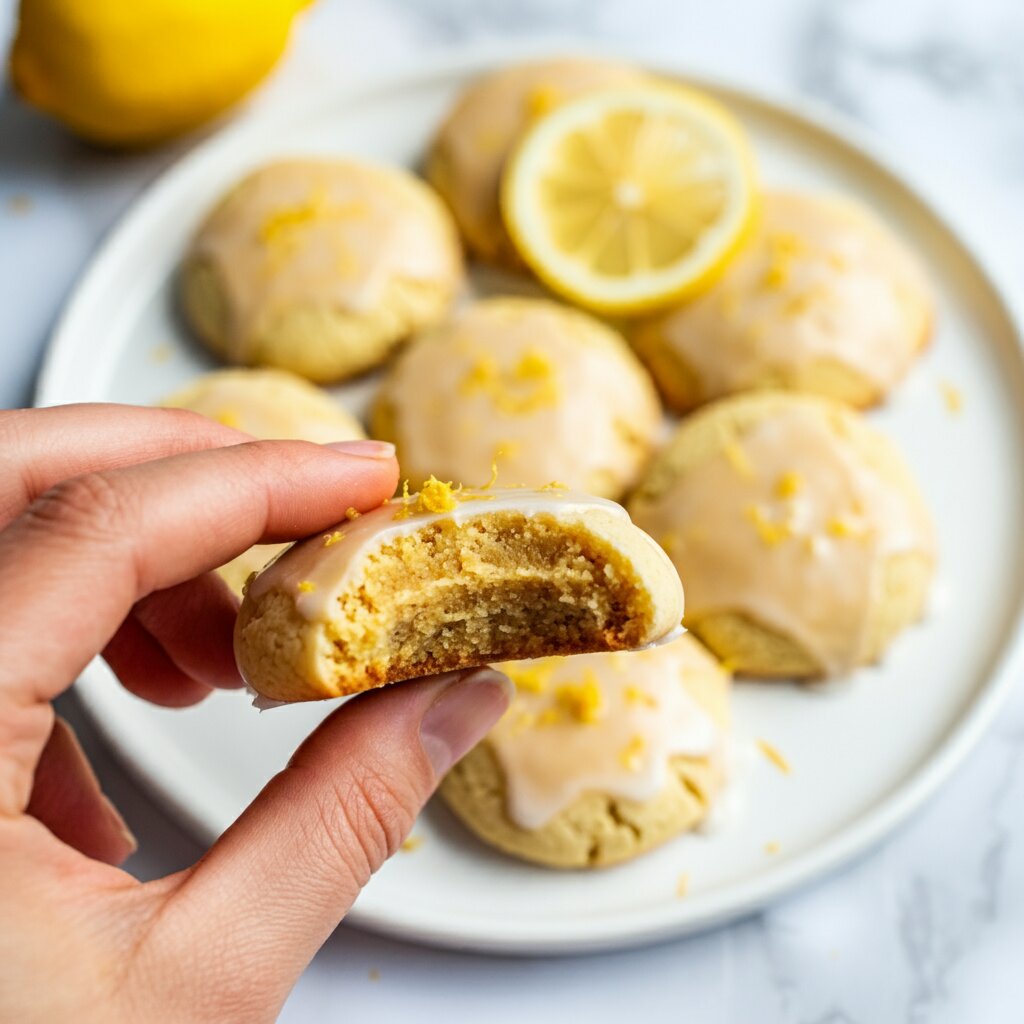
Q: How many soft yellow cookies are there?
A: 8